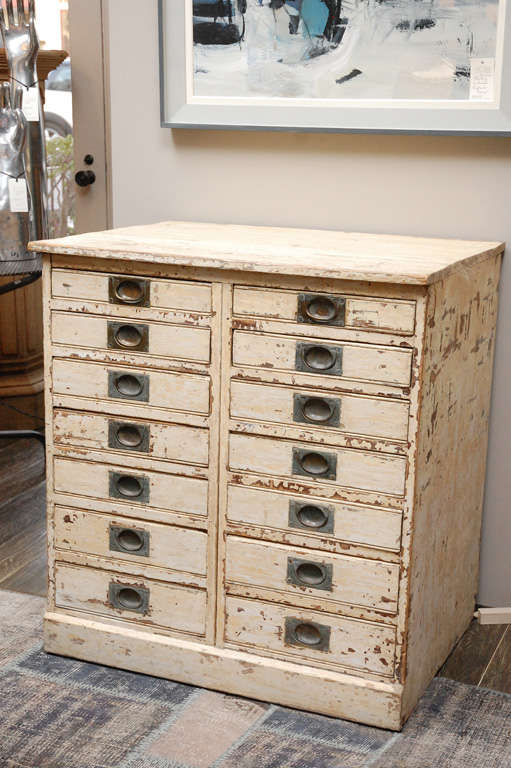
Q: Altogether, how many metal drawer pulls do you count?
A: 14